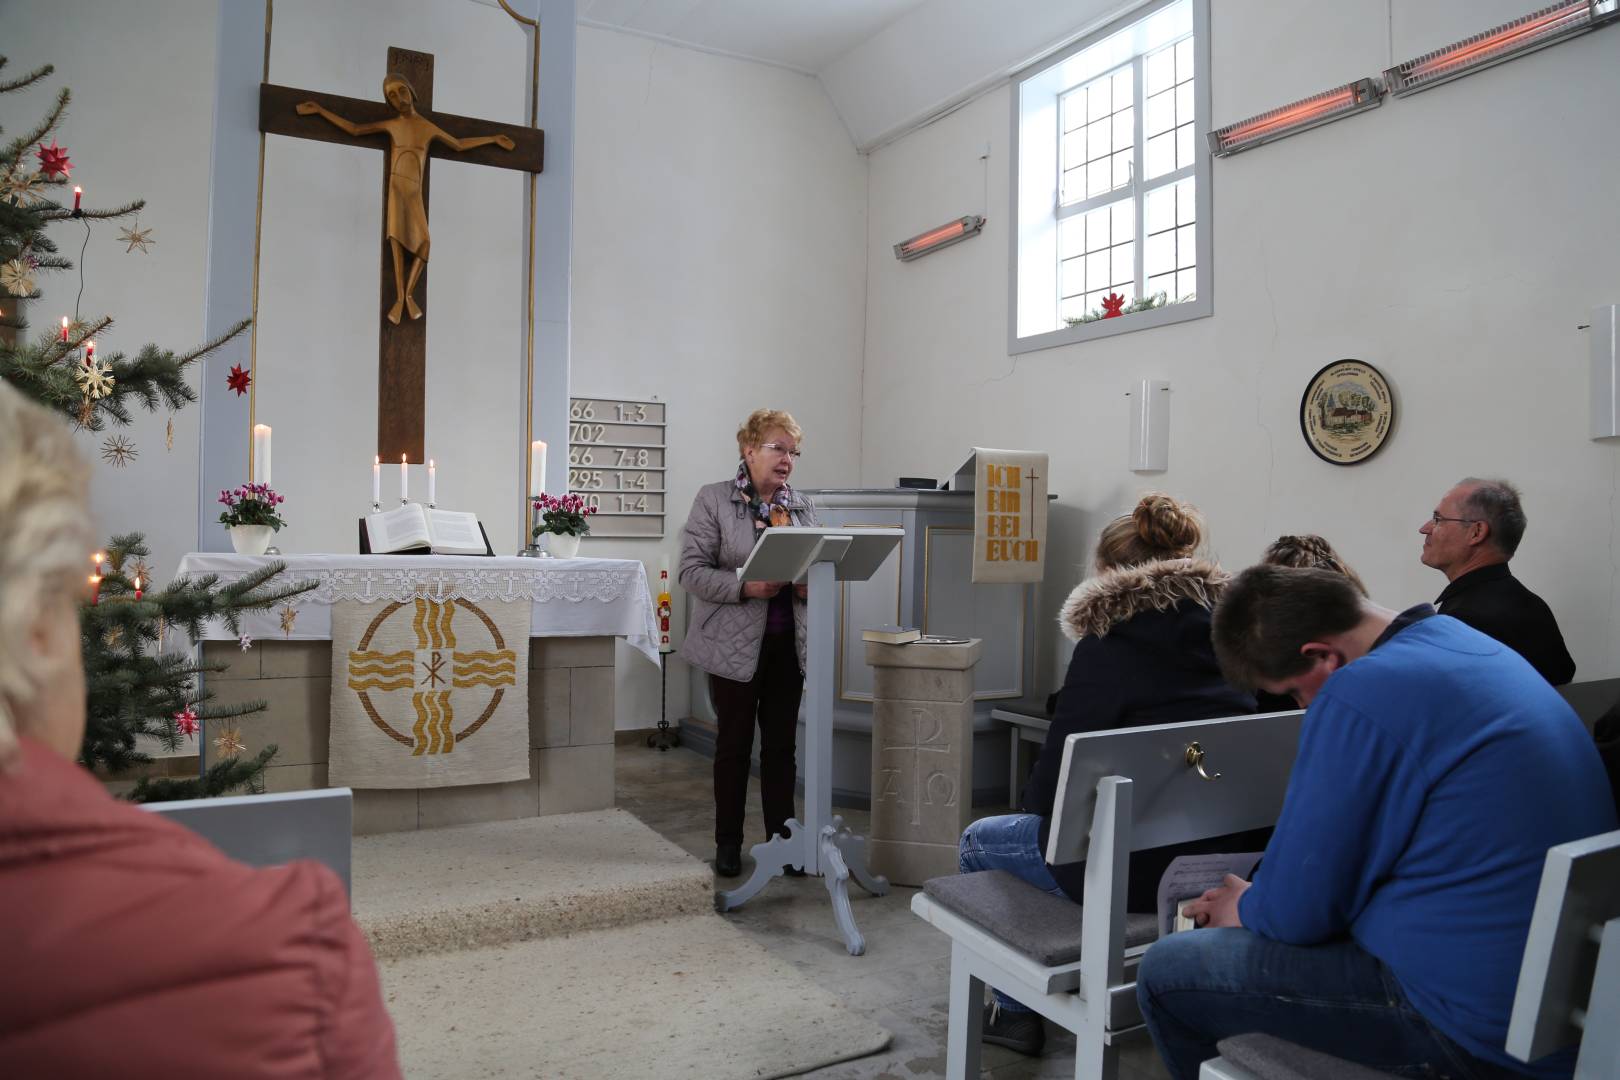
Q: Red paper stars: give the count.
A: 3